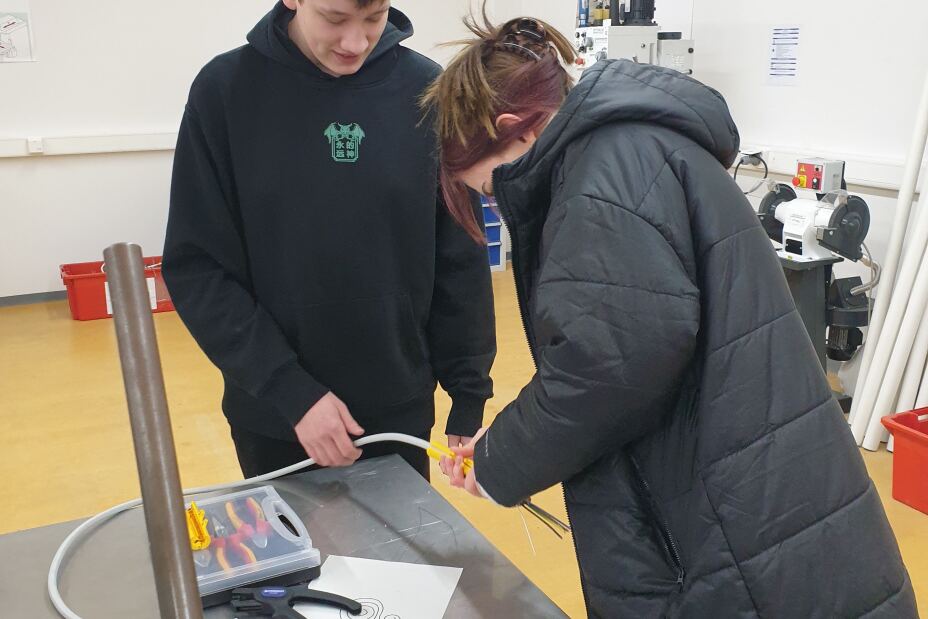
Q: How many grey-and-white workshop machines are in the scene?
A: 2